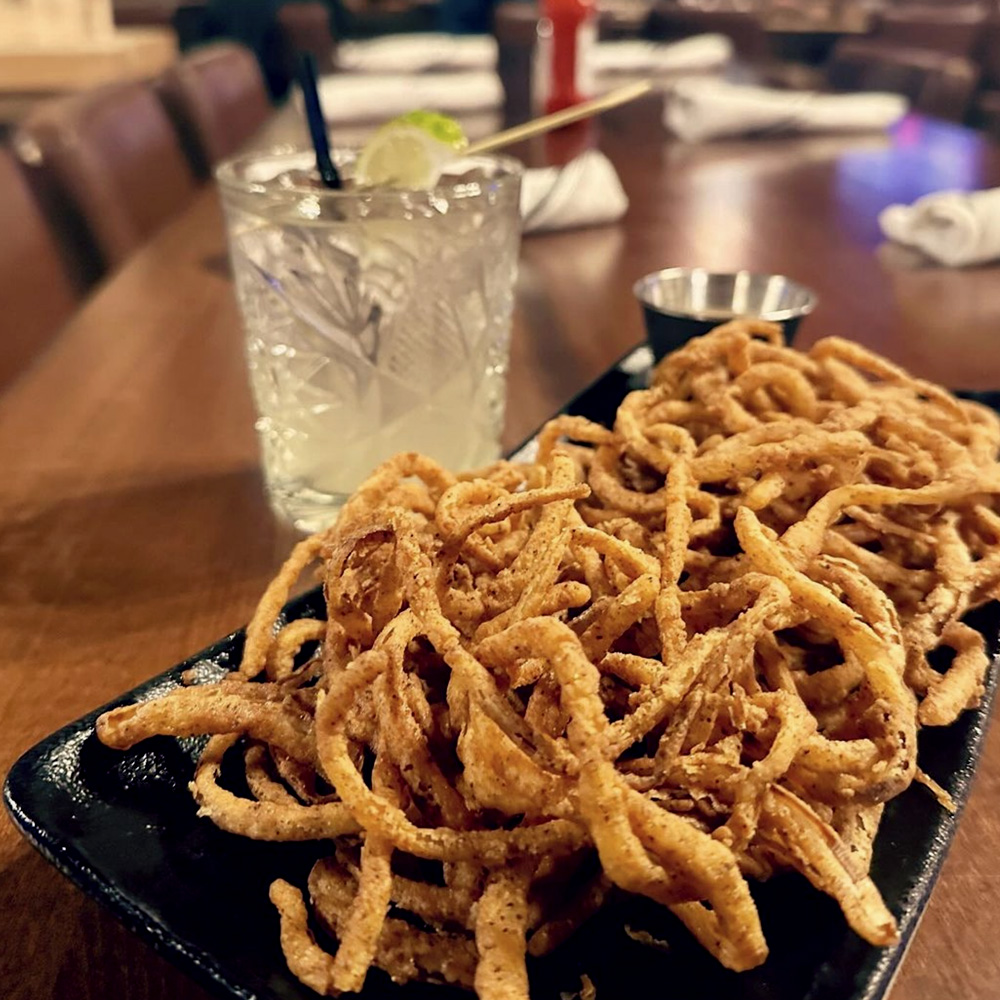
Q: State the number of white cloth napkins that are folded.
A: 6